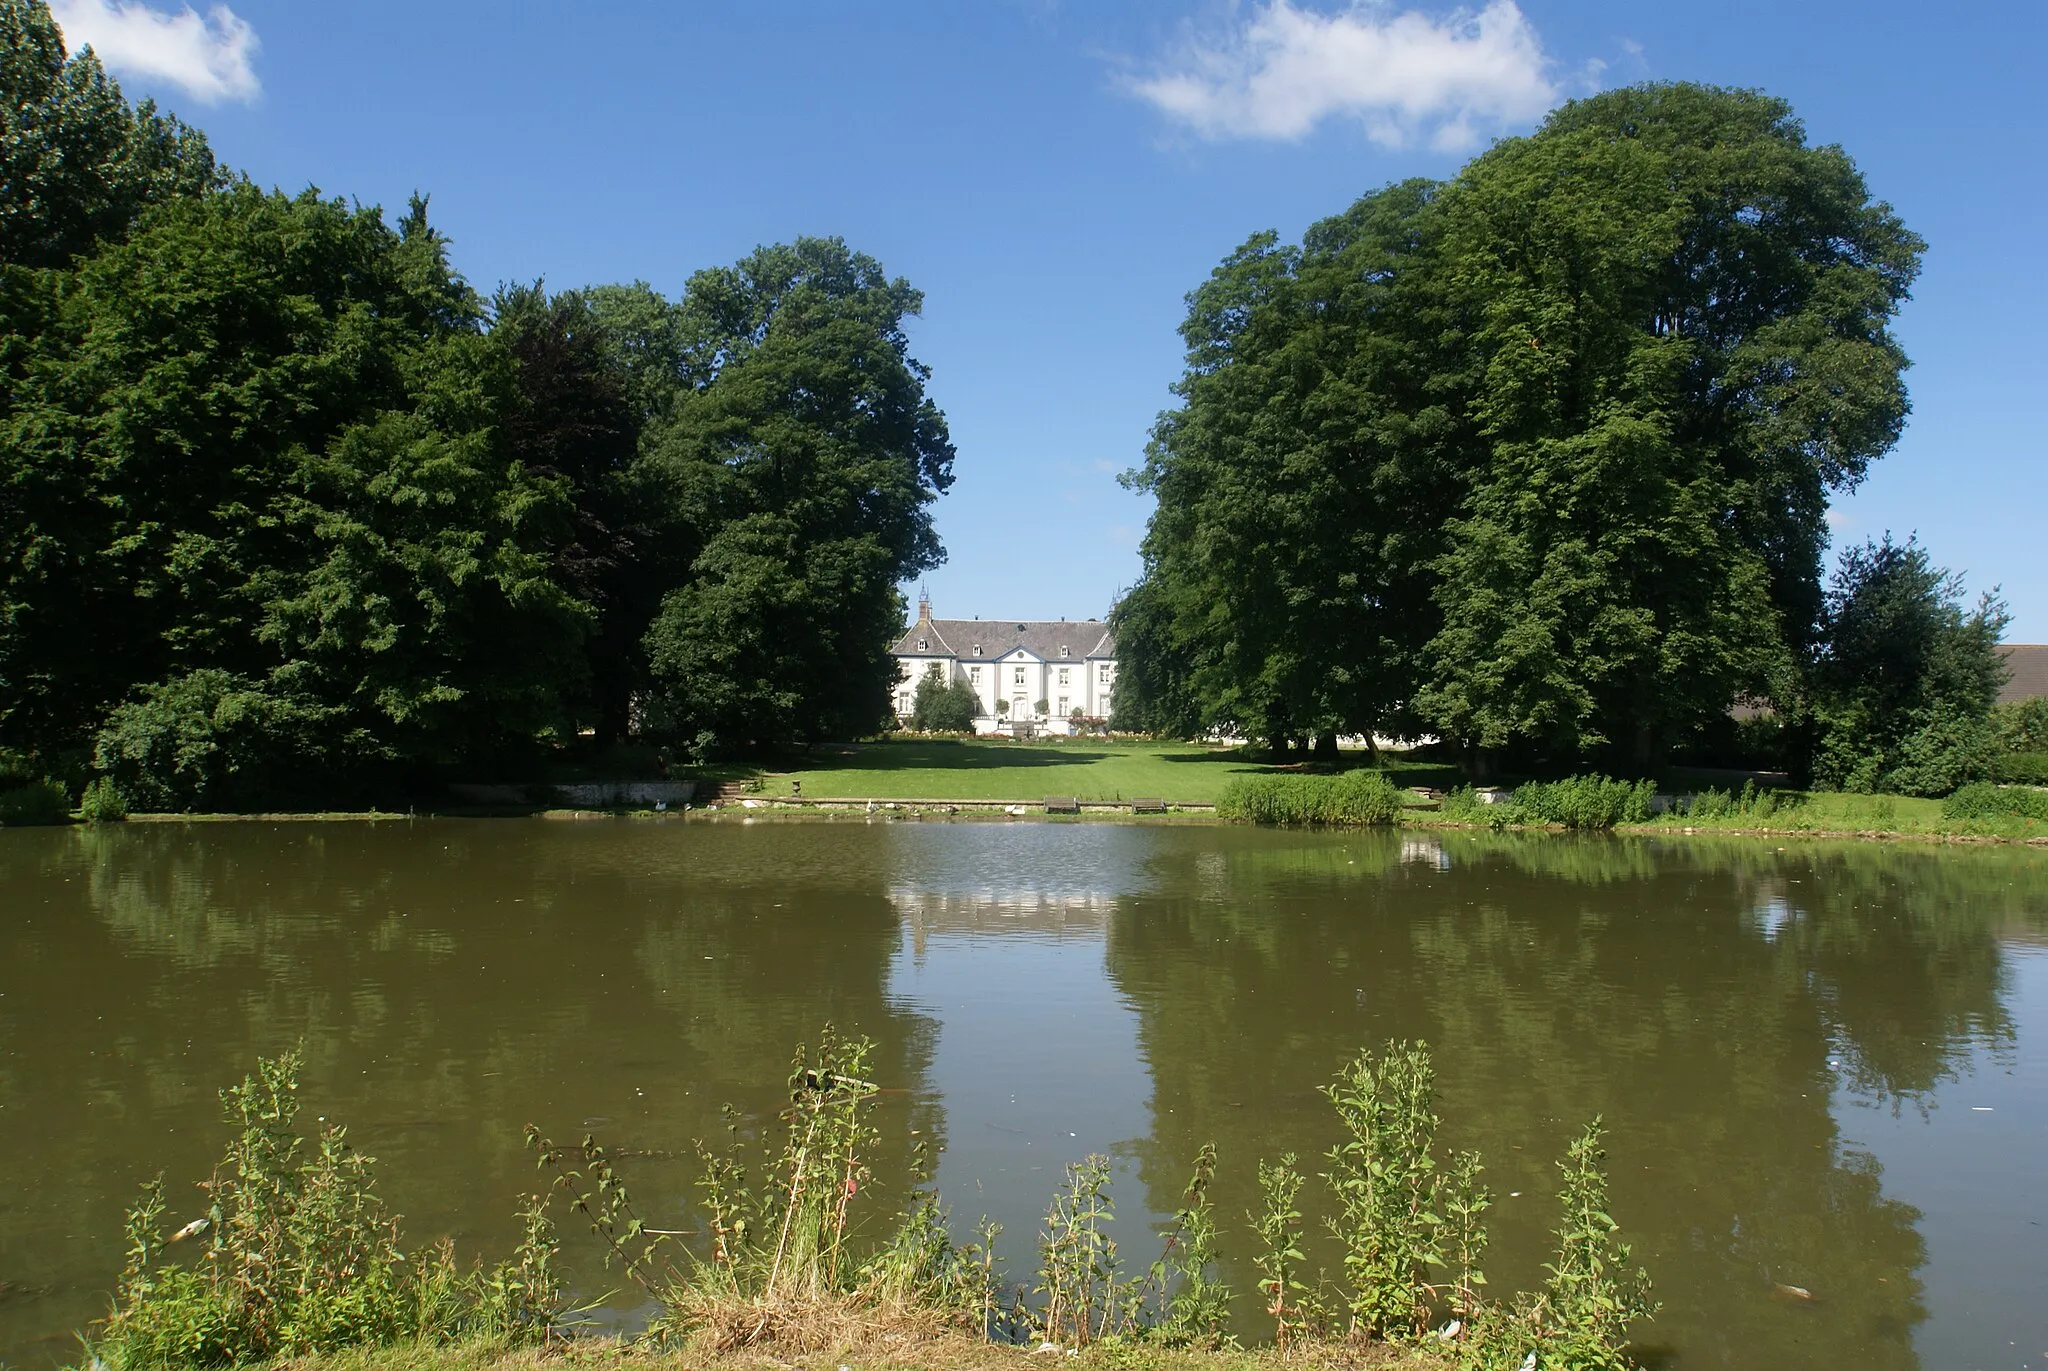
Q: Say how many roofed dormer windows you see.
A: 3